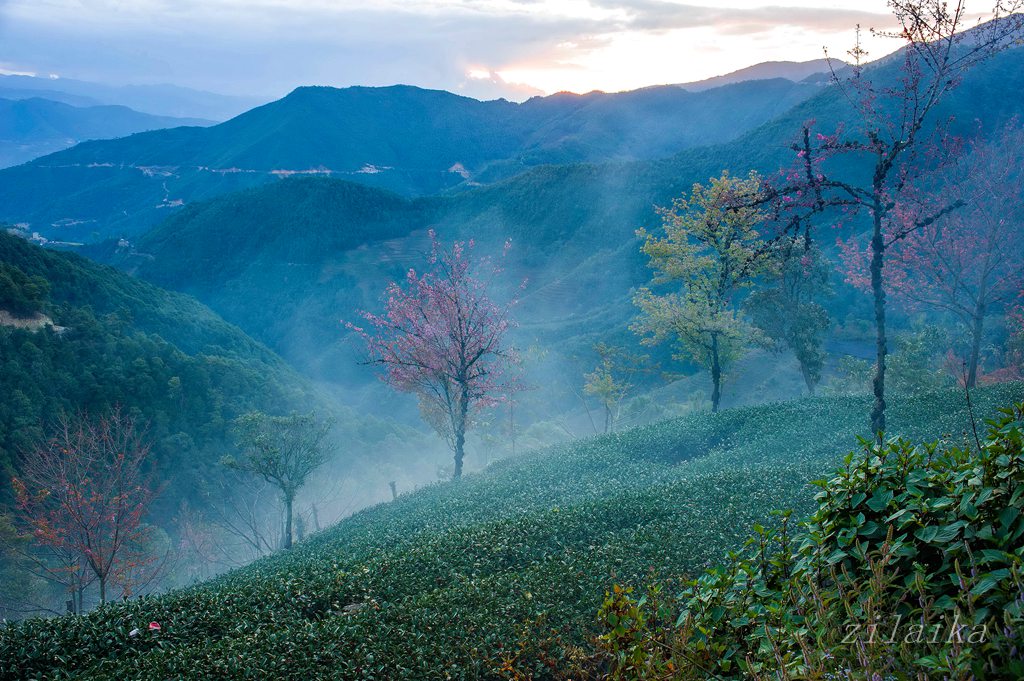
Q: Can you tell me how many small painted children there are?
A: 0